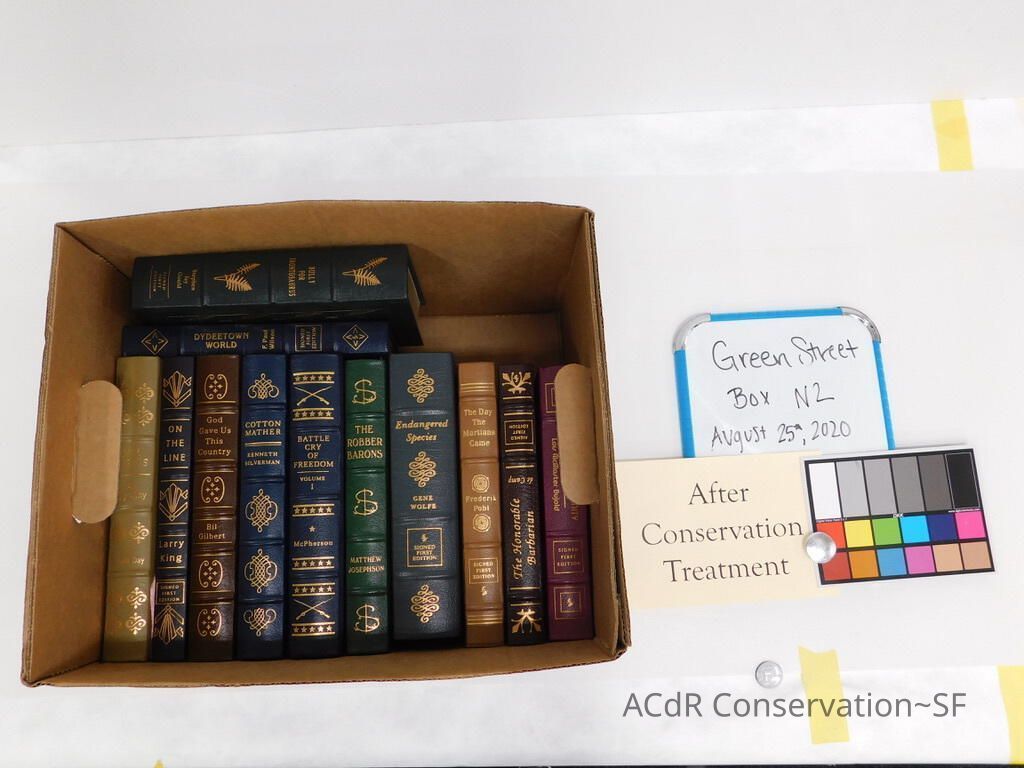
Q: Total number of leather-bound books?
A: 12